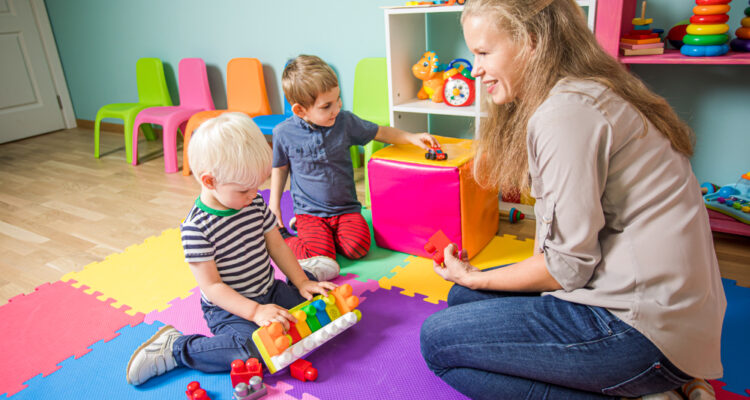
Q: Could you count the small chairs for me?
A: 5